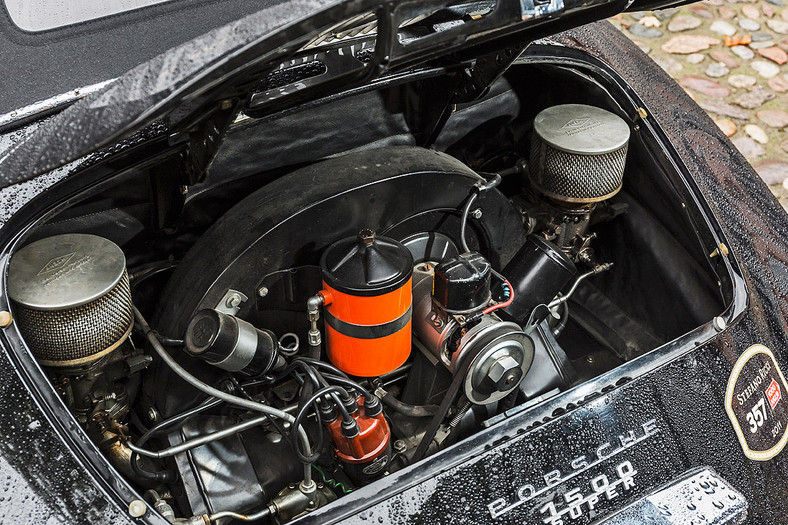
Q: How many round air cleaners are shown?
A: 2